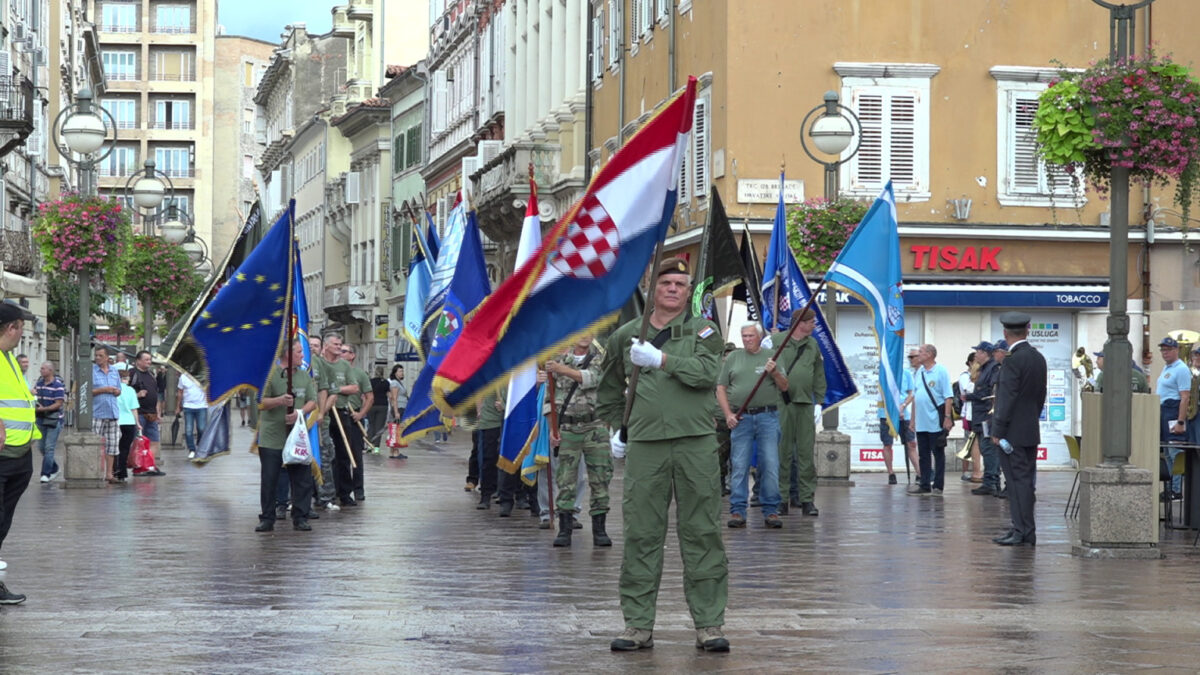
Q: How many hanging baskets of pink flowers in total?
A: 4